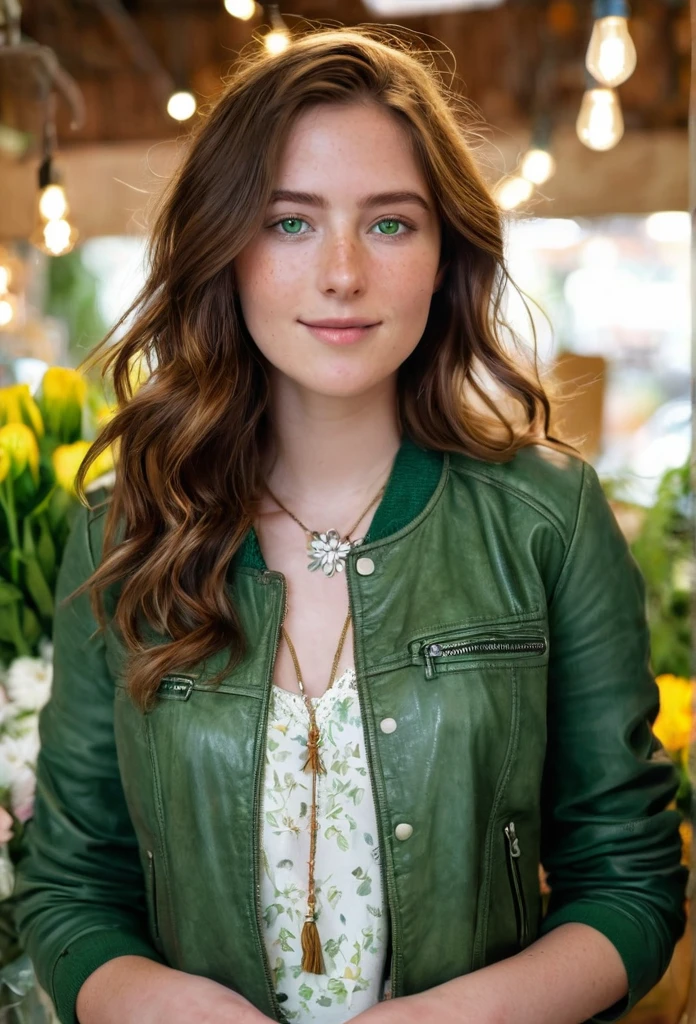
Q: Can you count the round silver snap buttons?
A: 3